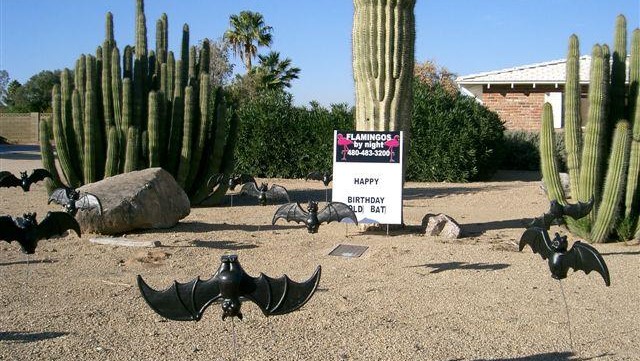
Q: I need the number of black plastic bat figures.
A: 10